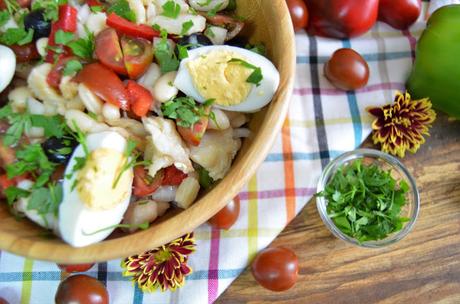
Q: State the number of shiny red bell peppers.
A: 2